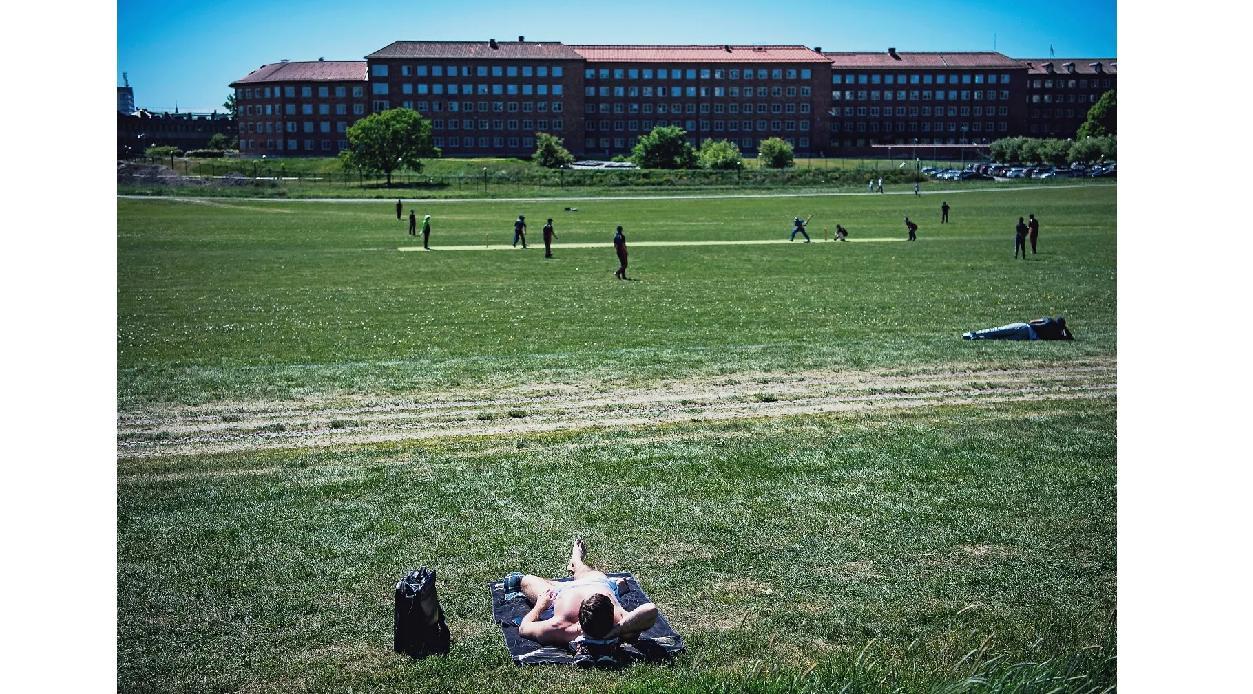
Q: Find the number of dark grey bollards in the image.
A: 0